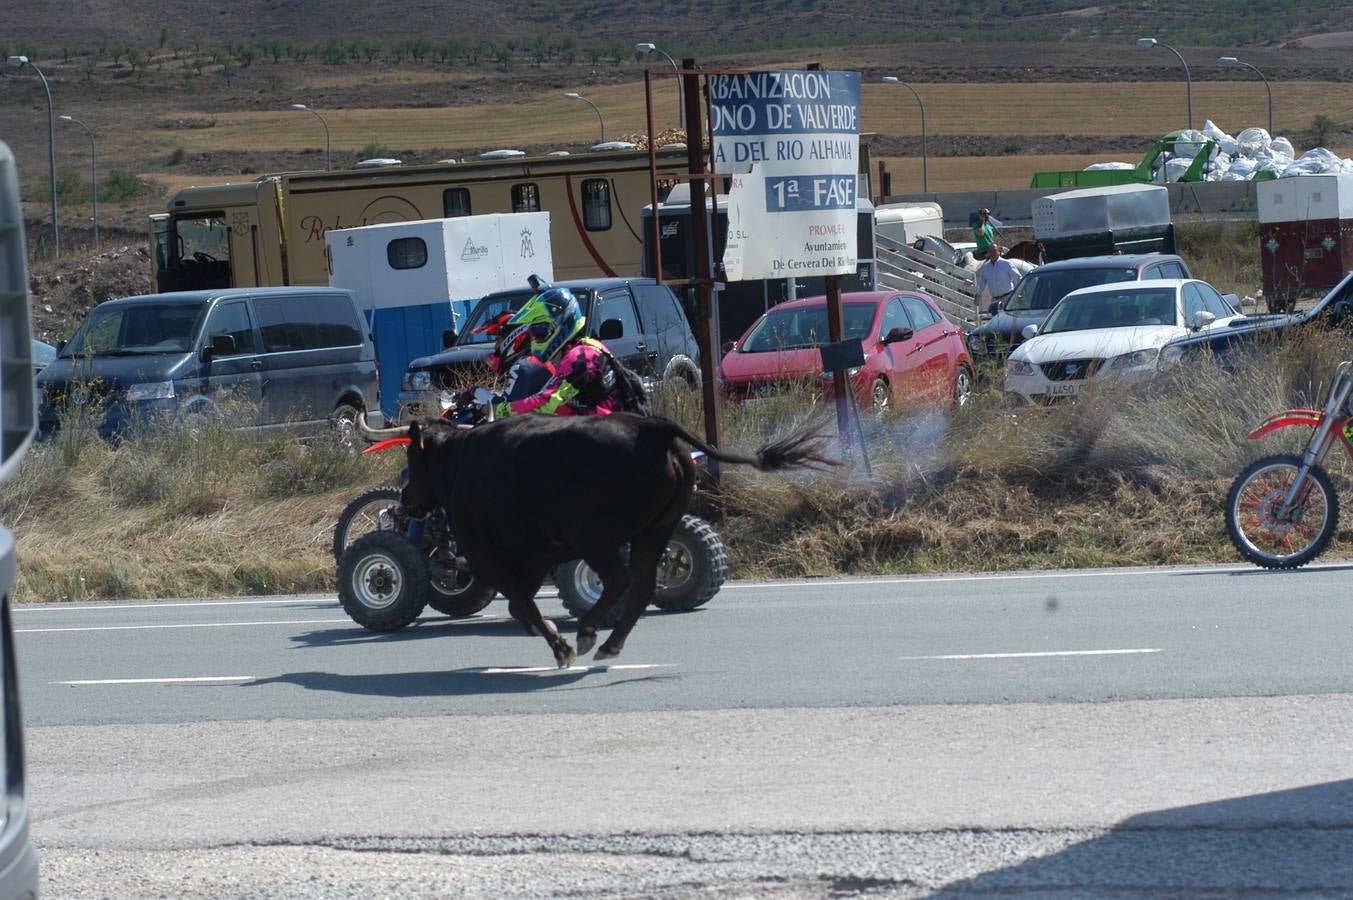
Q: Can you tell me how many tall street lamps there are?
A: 8